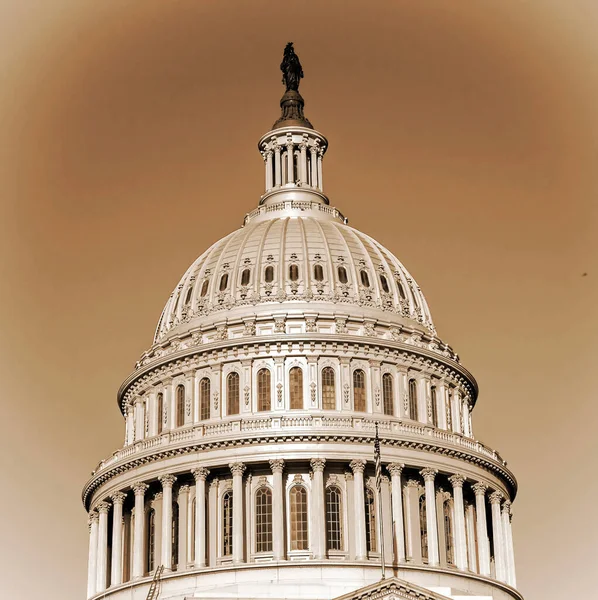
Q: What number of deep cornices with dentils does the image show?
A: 2